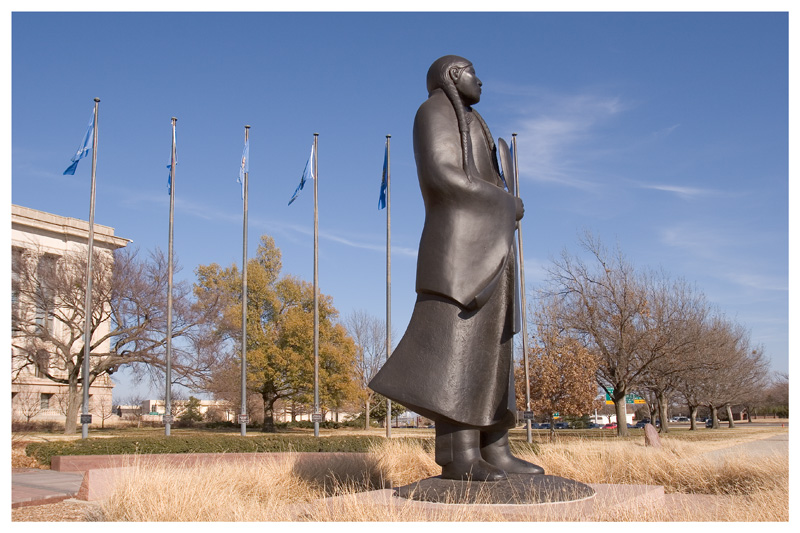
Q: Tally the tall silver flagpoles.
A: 6